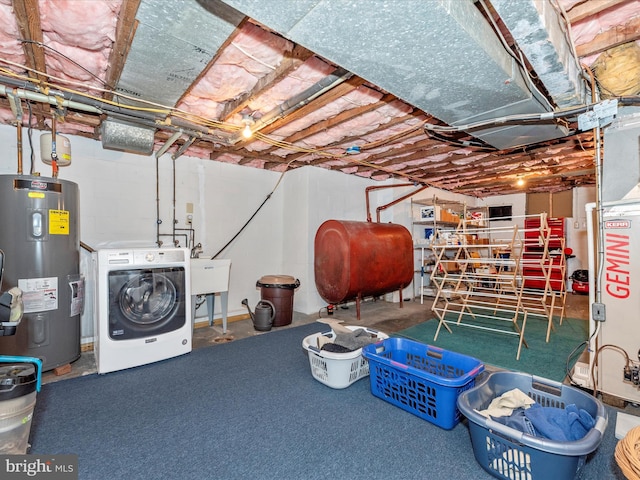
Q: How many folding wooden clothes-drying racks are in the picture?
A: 3